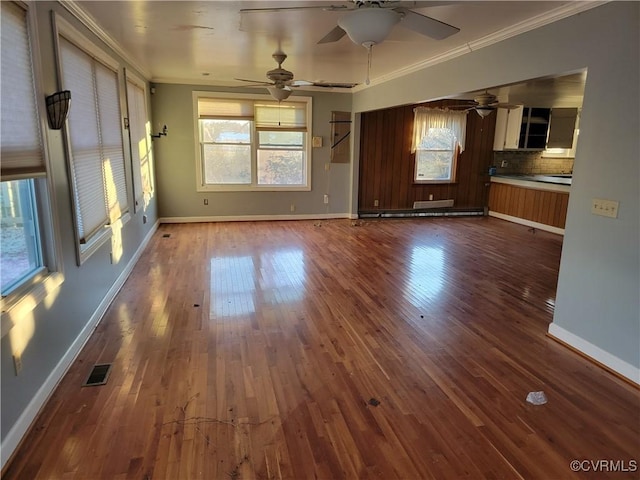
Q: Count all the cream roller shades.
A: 2